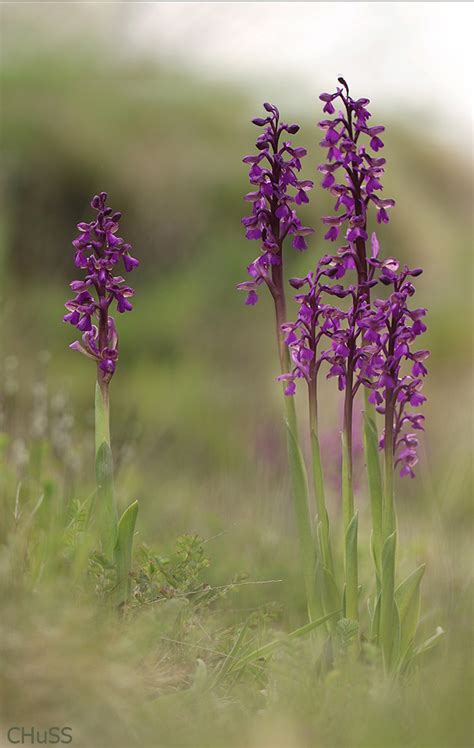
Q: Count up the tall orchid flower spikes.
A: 6